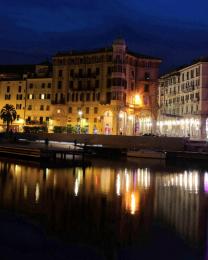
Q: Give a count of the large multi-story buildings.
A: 3